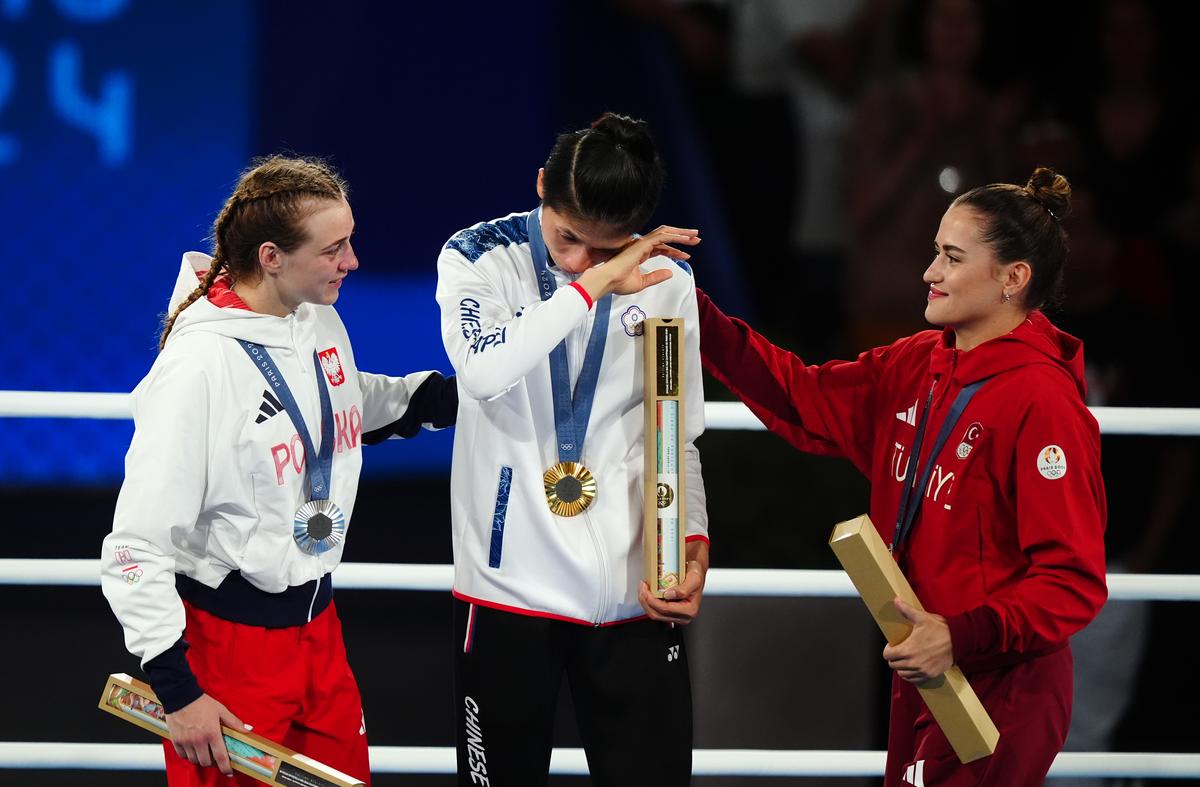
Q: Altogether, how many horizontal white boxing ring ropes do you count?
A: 3